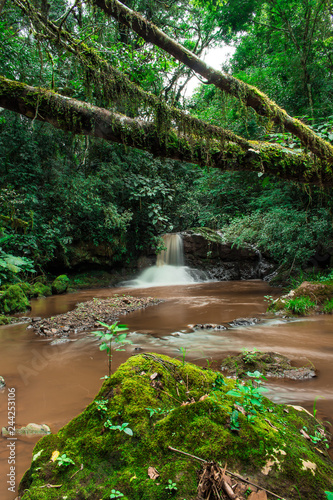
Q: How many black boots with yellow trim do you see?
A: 0